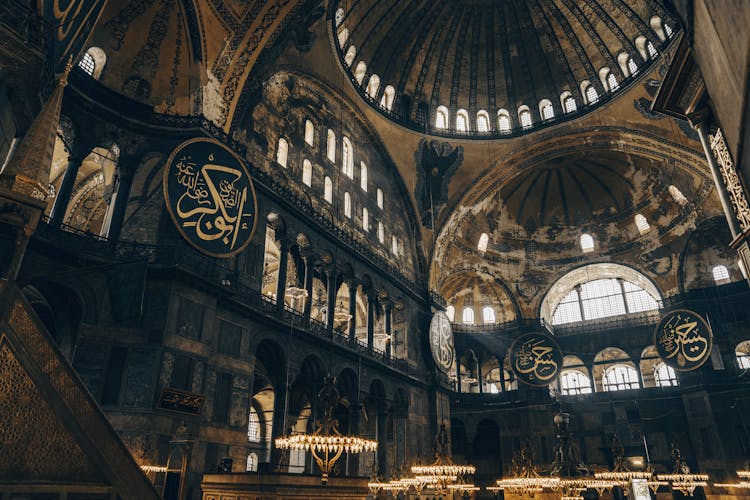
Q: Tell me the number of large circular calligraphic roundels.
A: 4